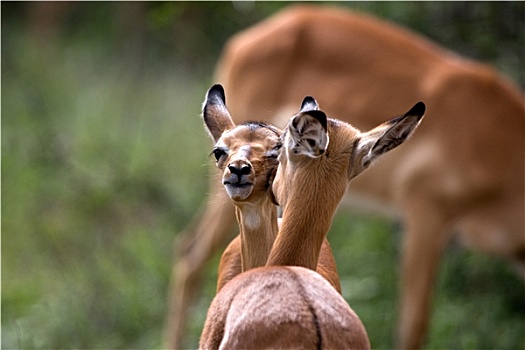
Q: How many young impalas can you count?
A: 2